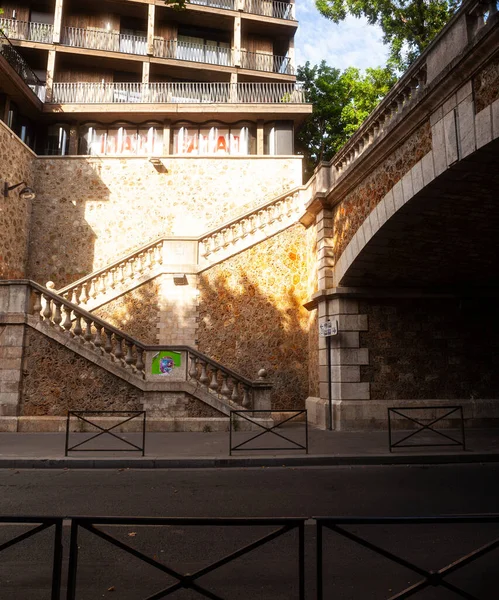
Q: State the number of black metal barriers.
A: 6